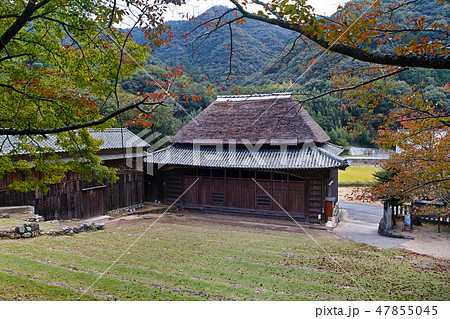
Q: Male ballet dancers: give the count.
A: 0